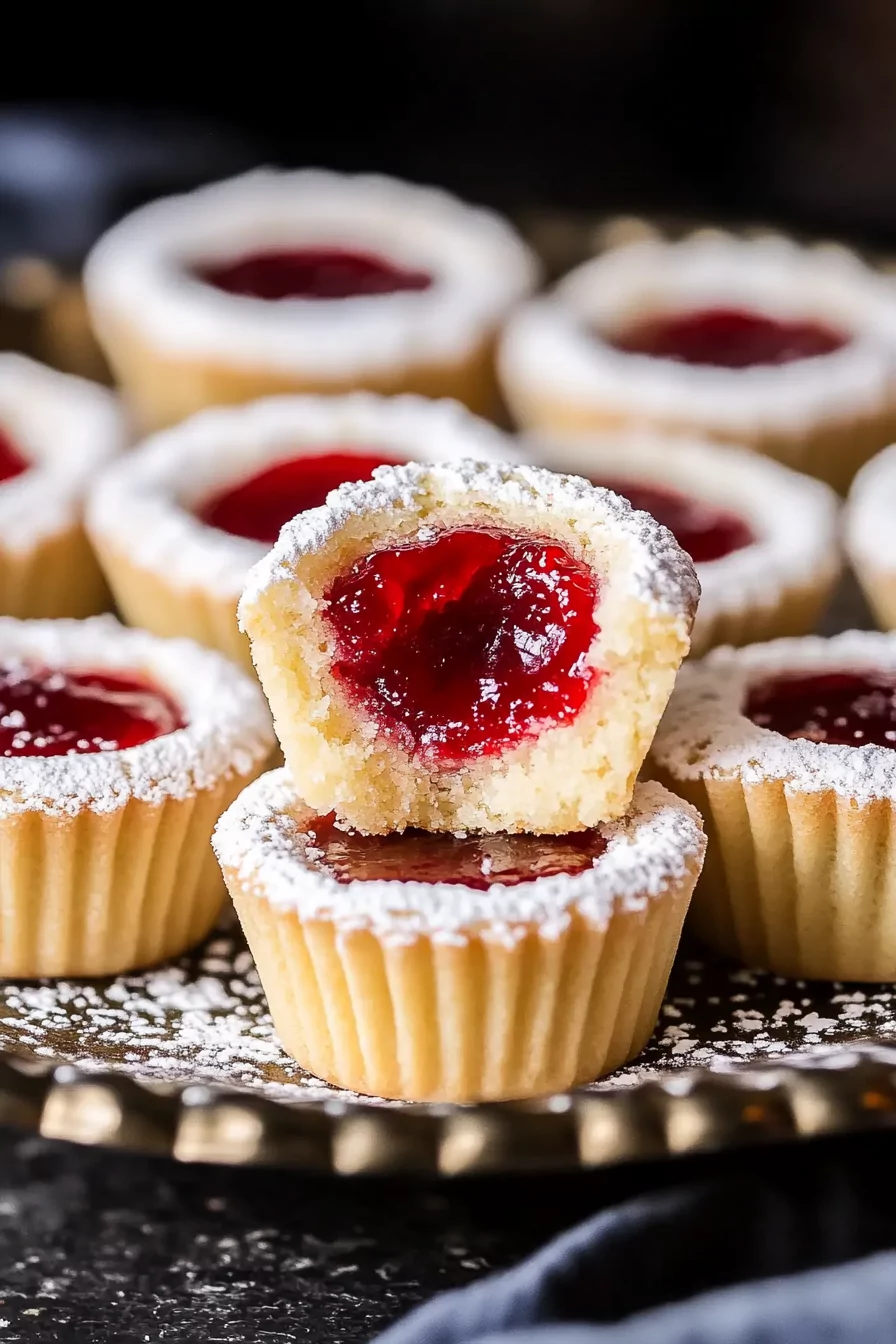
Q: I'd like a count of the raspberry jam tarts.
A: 10